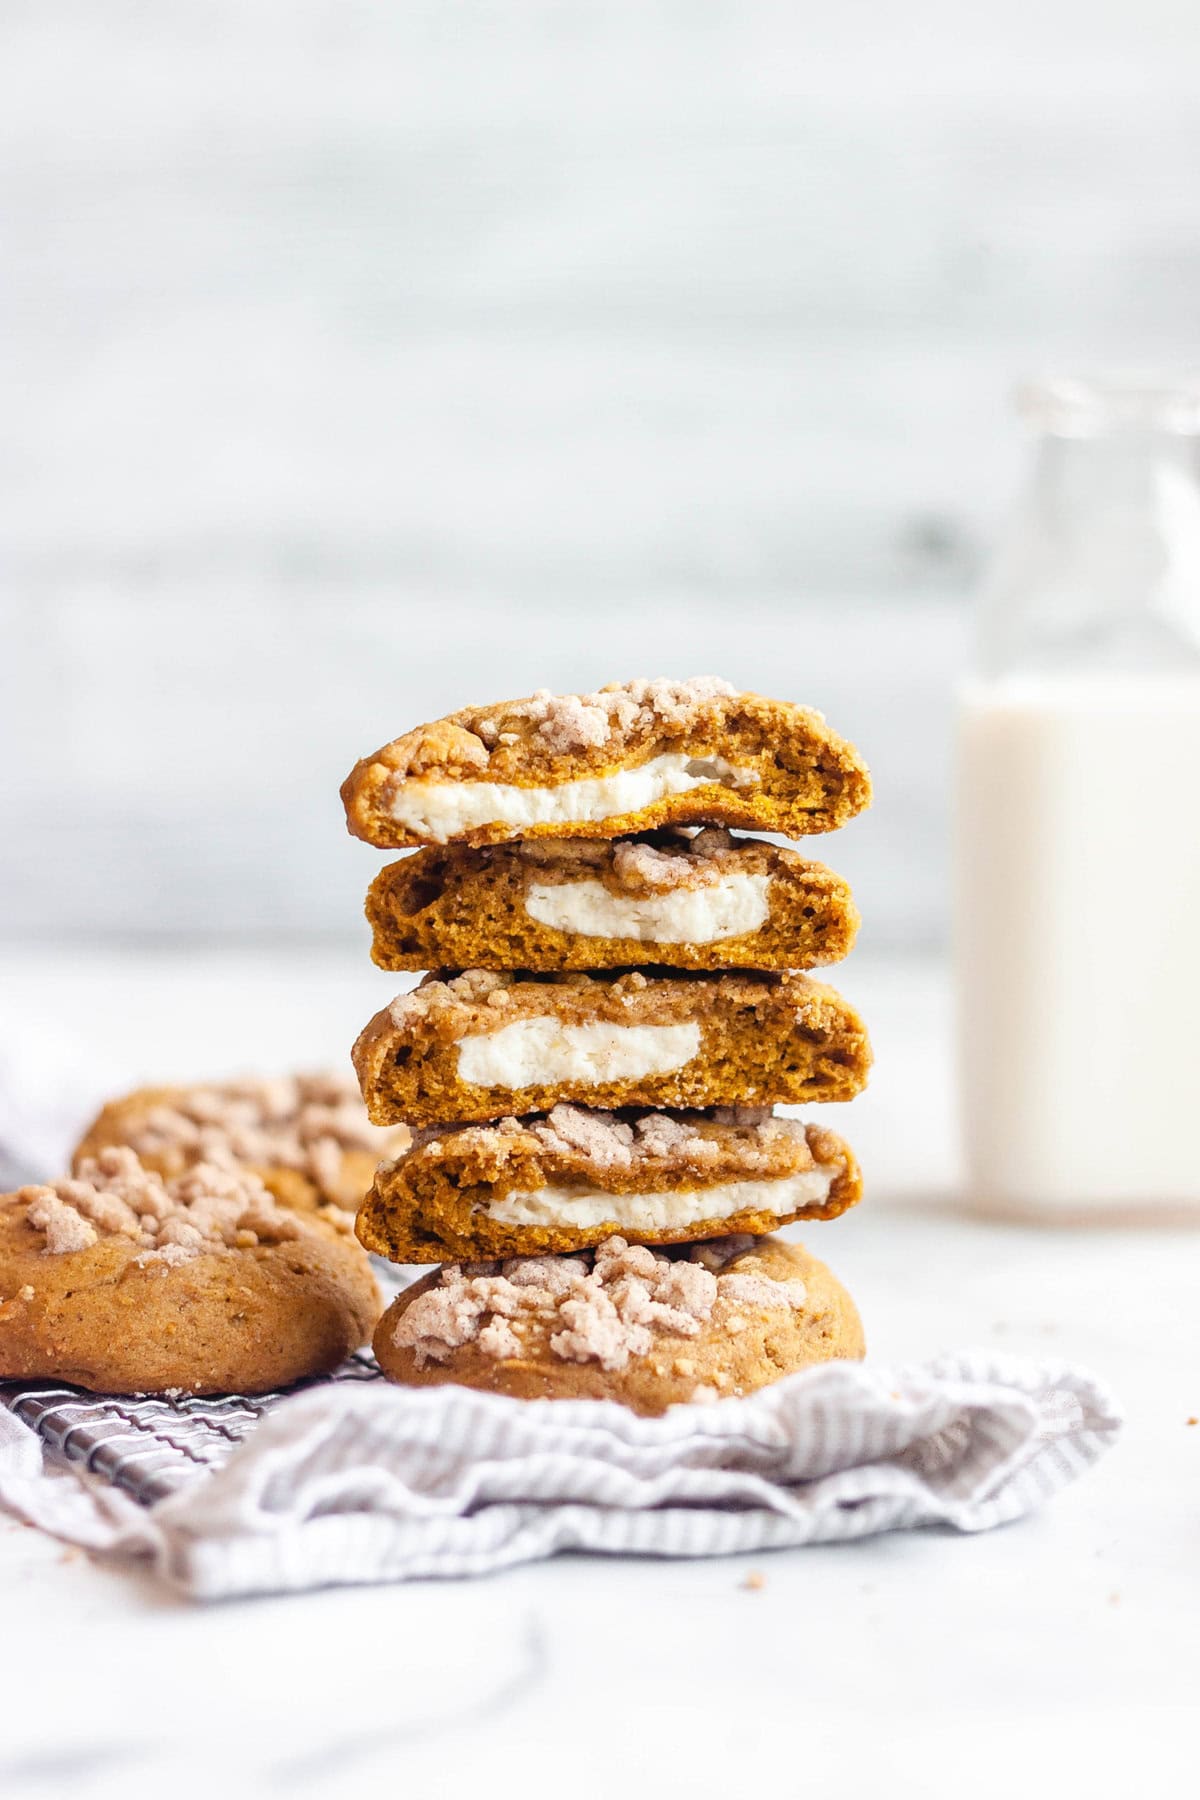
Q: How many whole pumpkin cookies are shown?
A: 3